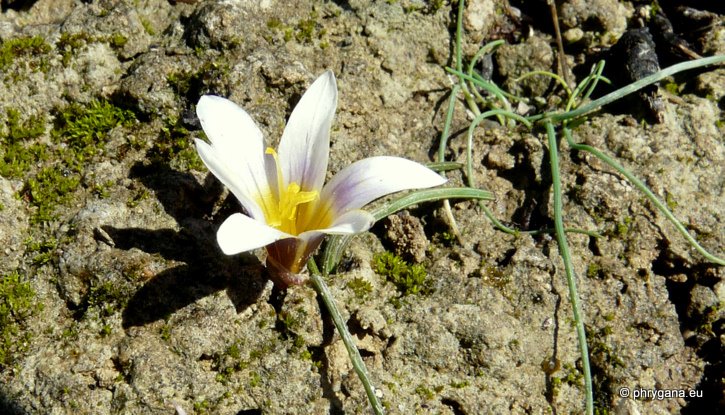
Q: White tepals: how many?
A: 6